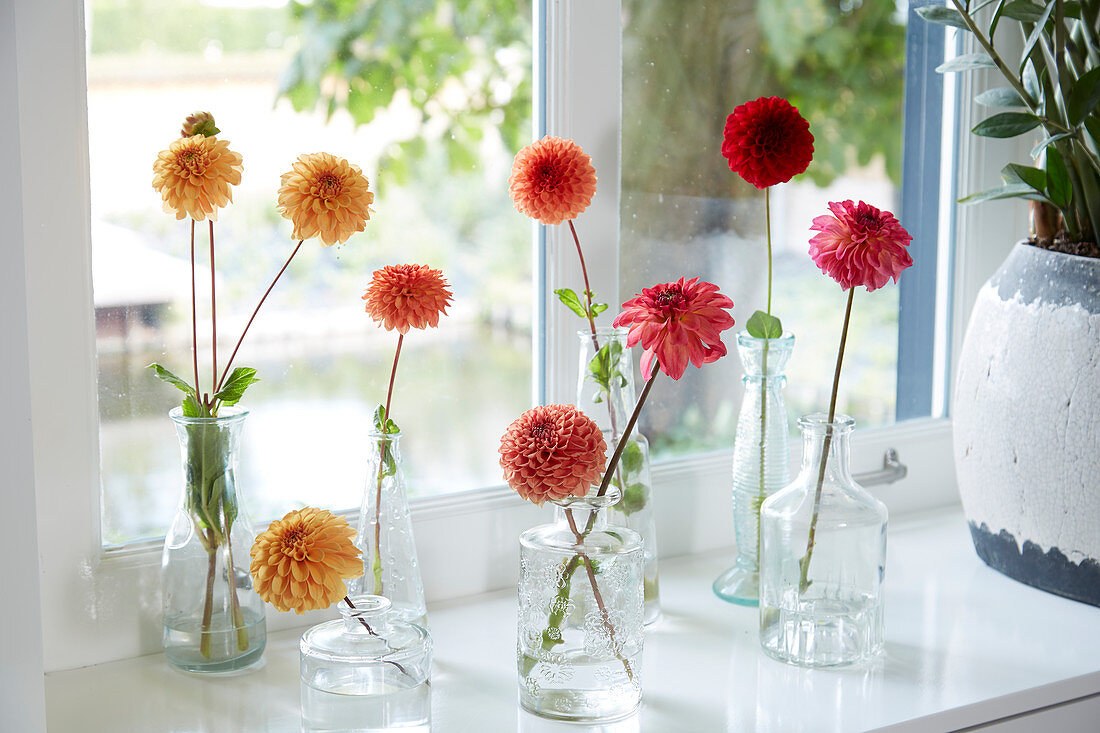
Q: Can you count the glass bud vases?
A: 7